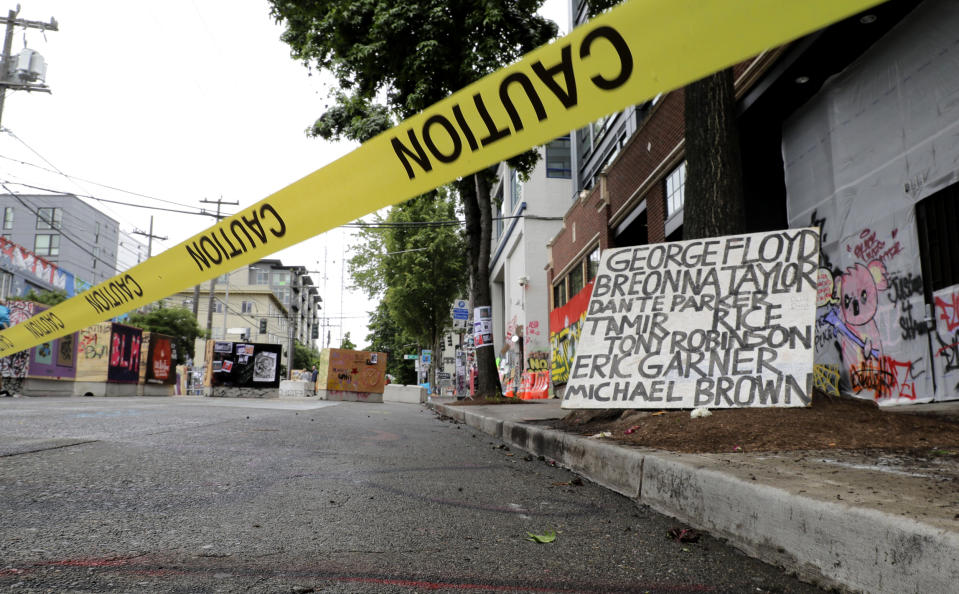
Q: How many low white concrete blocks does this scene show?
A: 2